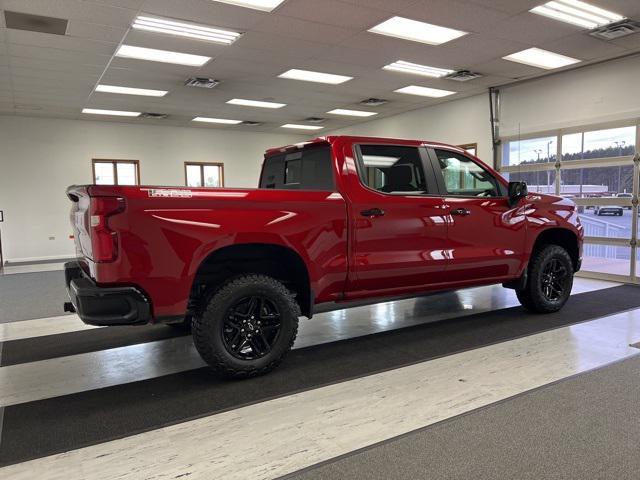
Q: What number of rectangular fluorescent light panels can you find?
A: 15